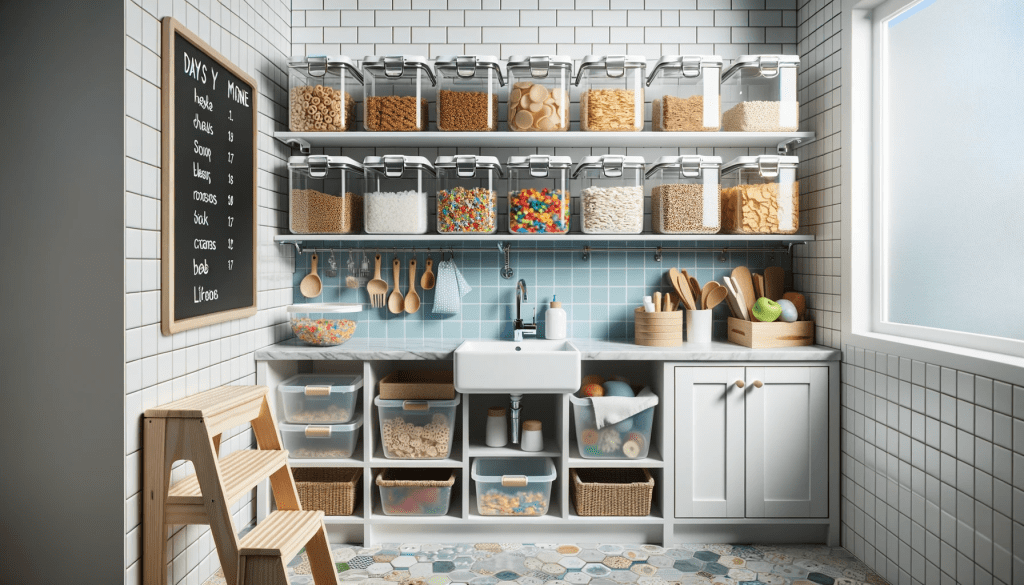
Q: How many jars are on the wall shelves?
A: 14